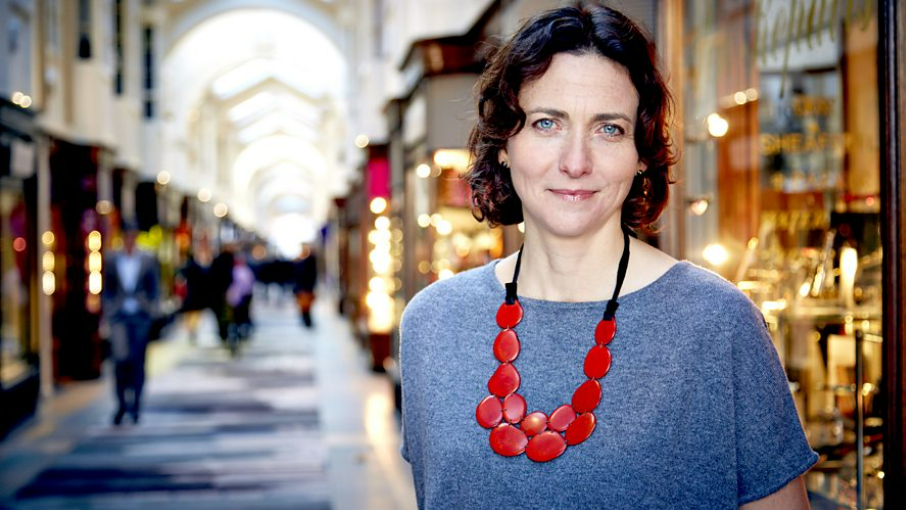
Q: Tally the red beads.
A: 13